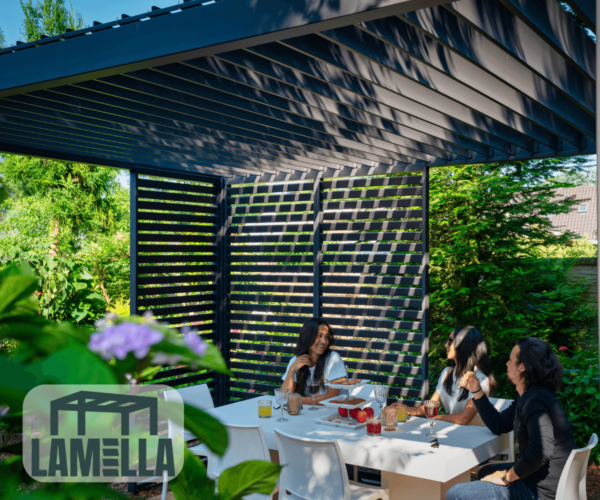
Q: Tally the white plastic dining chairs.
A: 6